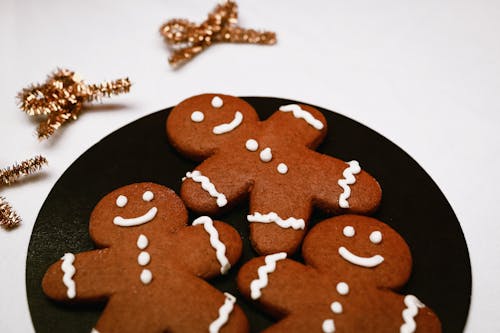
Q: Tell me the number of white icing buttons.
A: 9